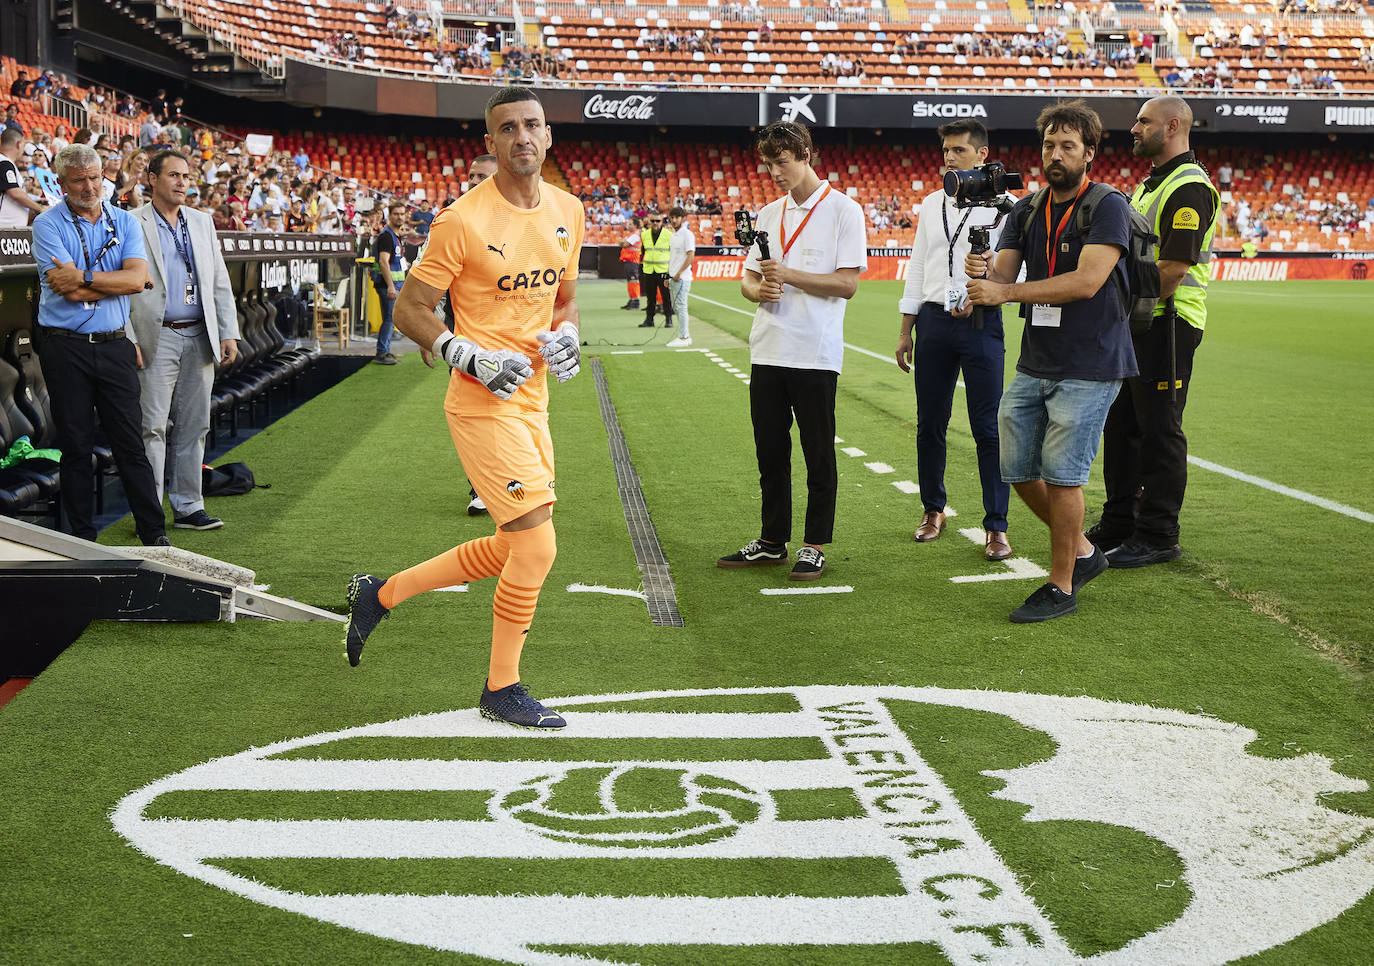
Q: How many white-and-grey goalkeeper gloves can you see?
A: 2